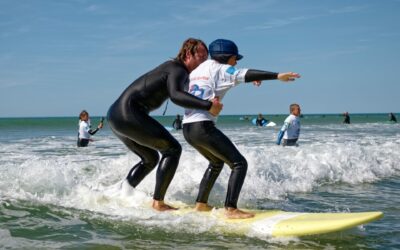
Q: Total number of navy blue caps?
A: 1